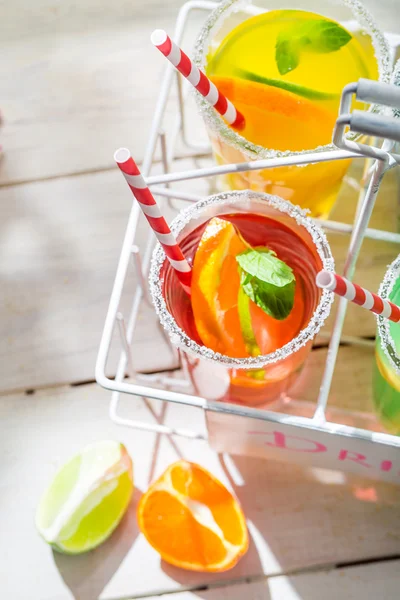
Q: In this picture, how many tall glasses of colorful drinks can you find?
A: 3